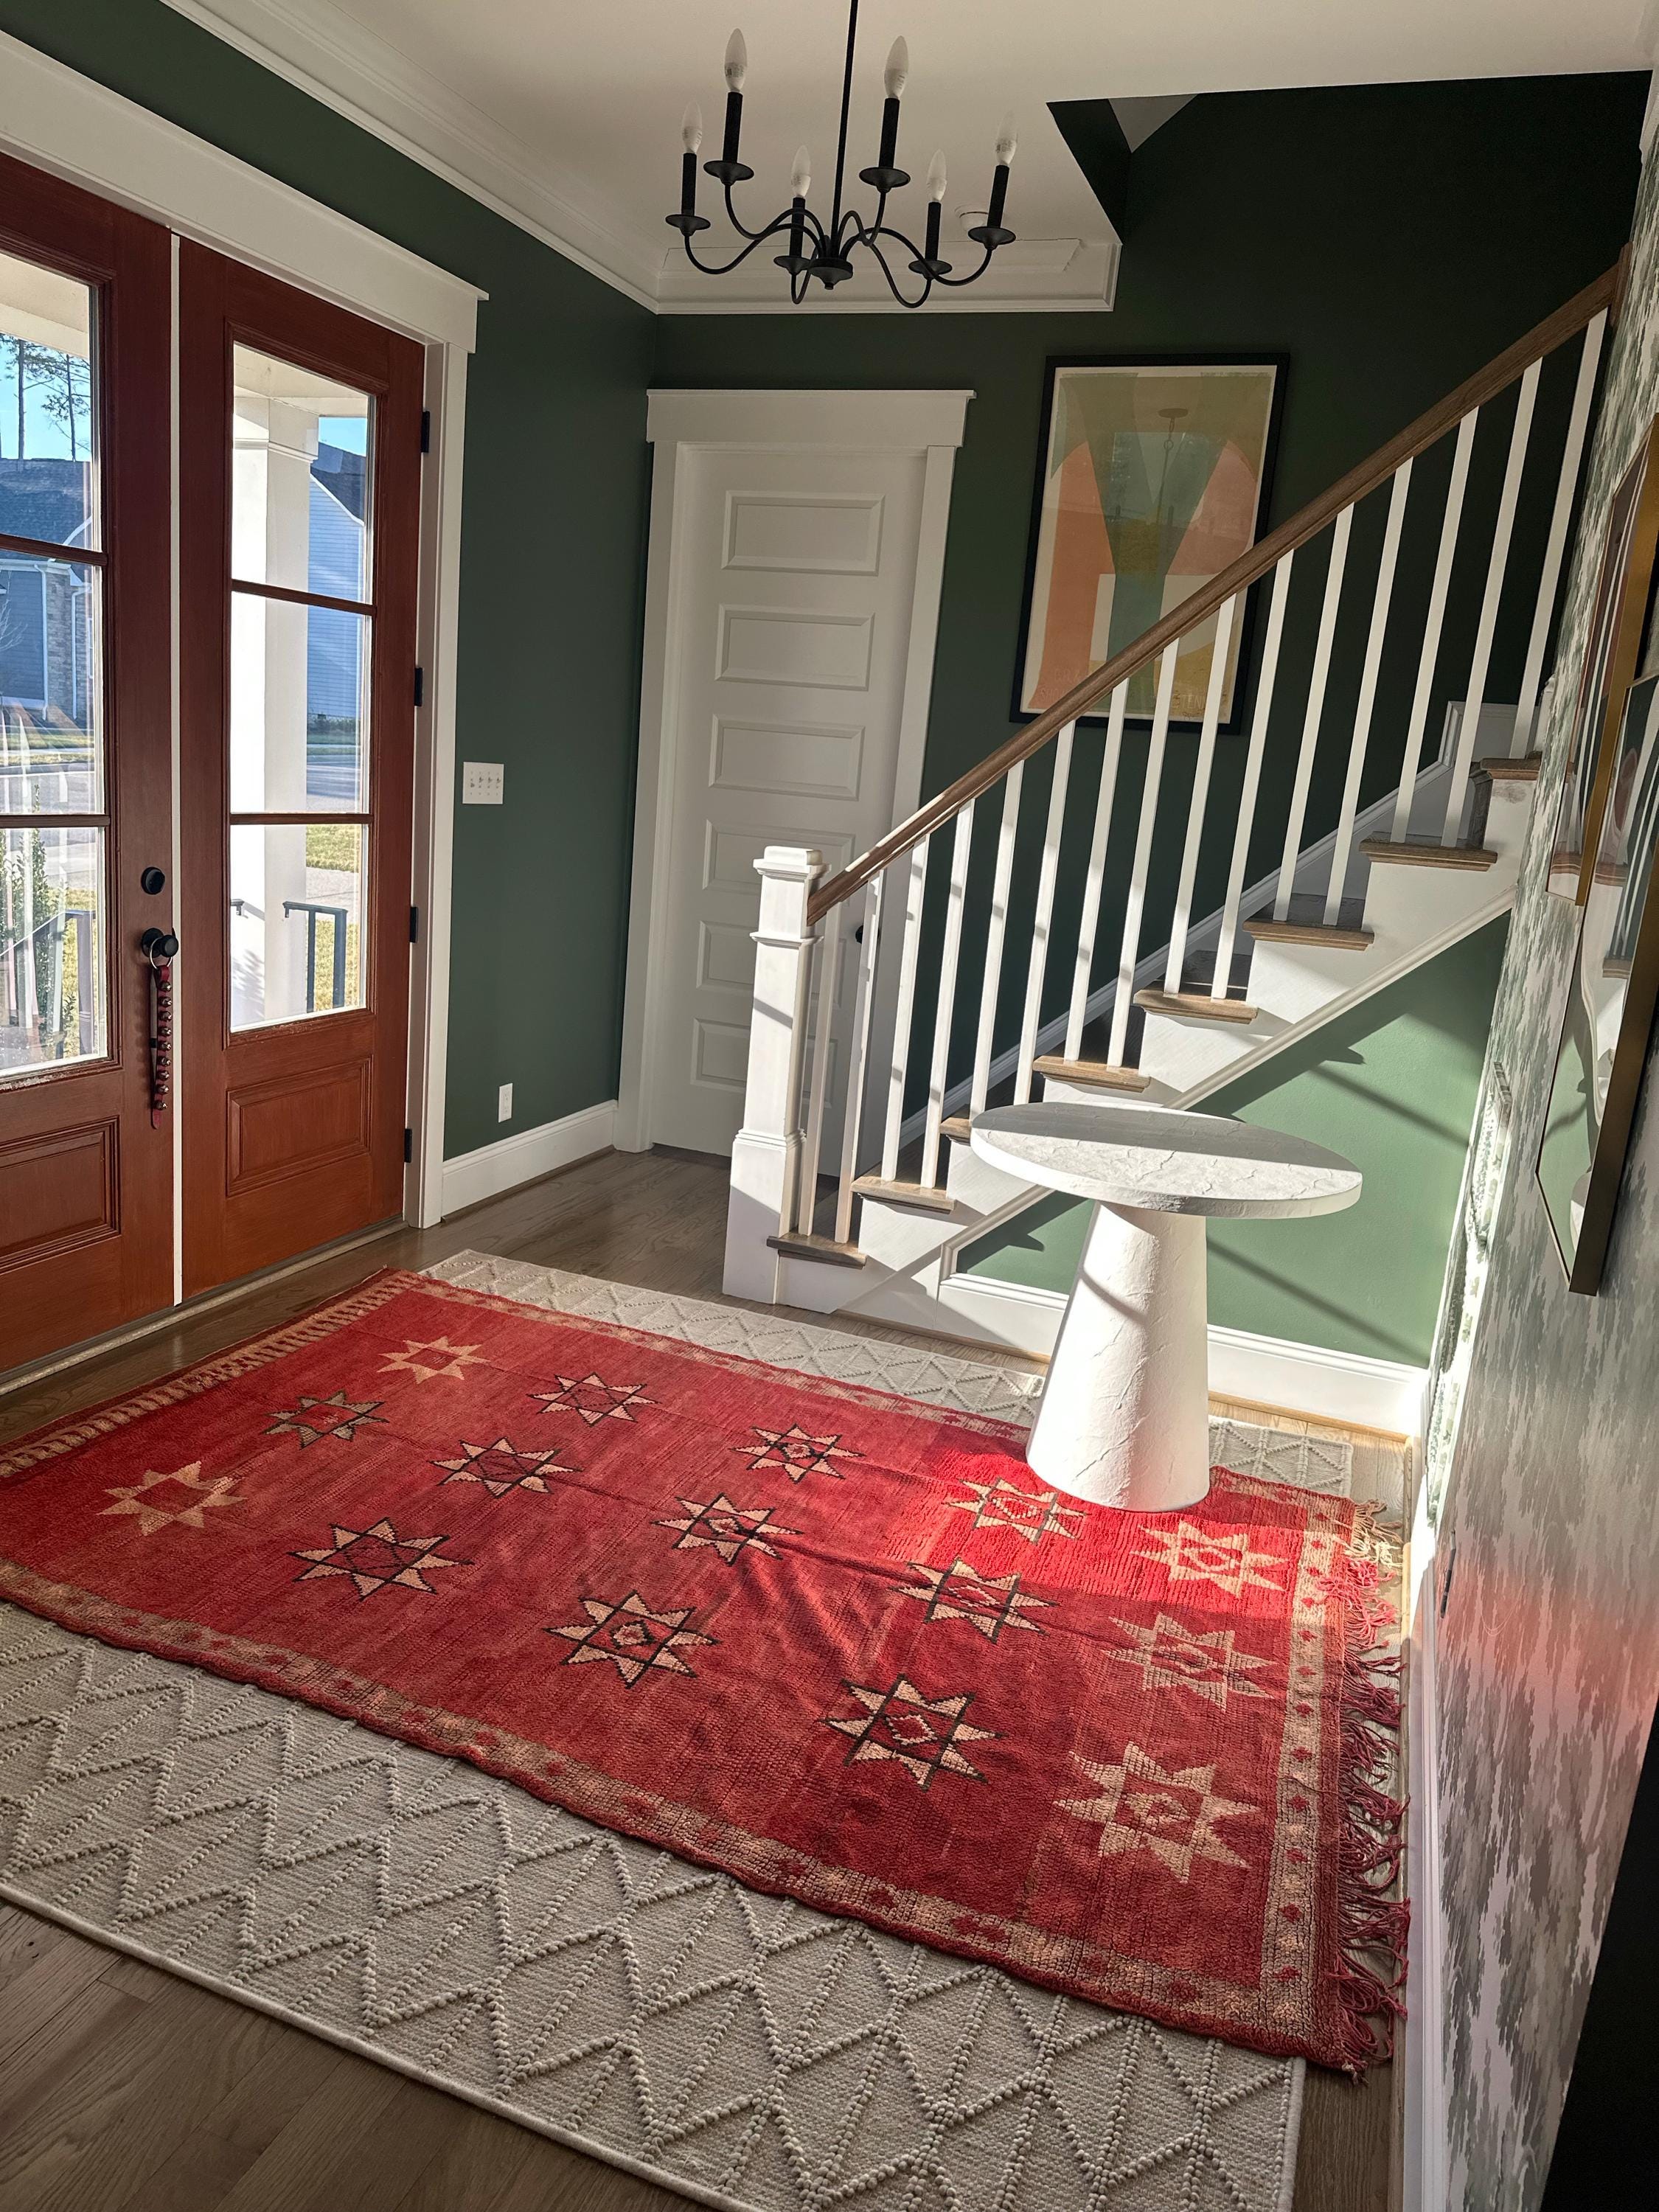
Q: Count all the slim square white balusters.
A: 15